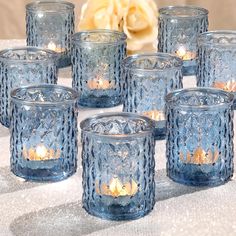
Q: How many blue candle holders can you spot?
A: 9